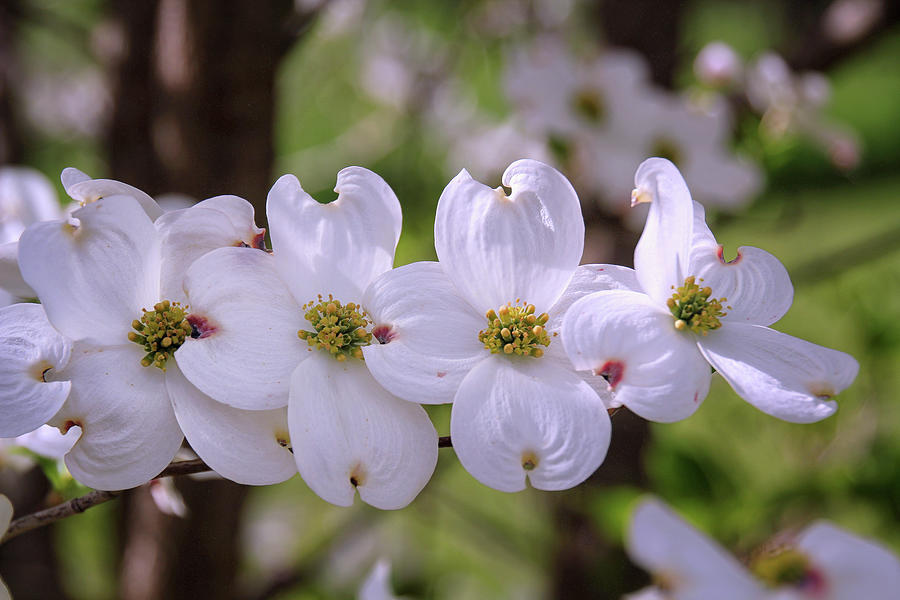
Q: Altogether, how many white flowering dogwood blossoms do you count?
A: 4